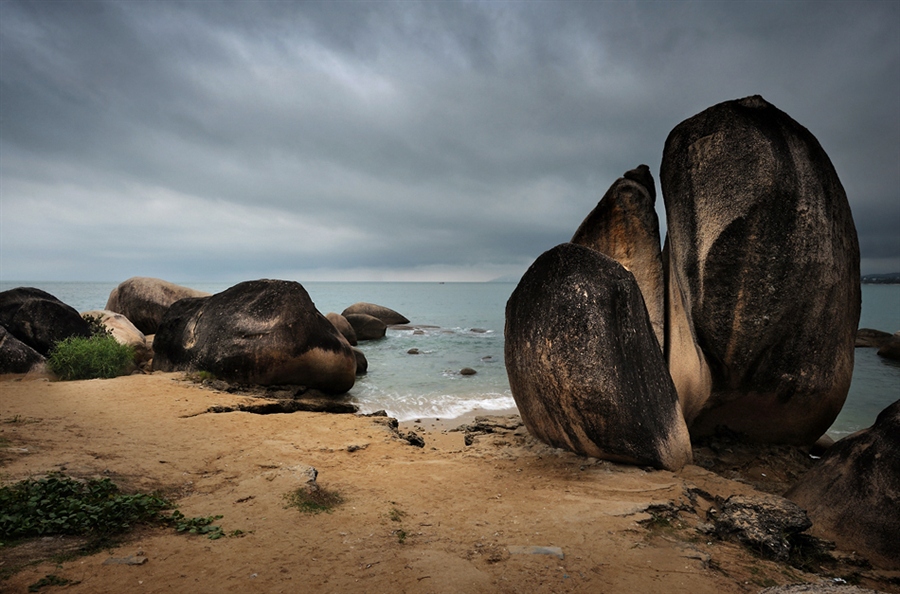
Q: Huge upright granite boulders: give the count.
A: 3